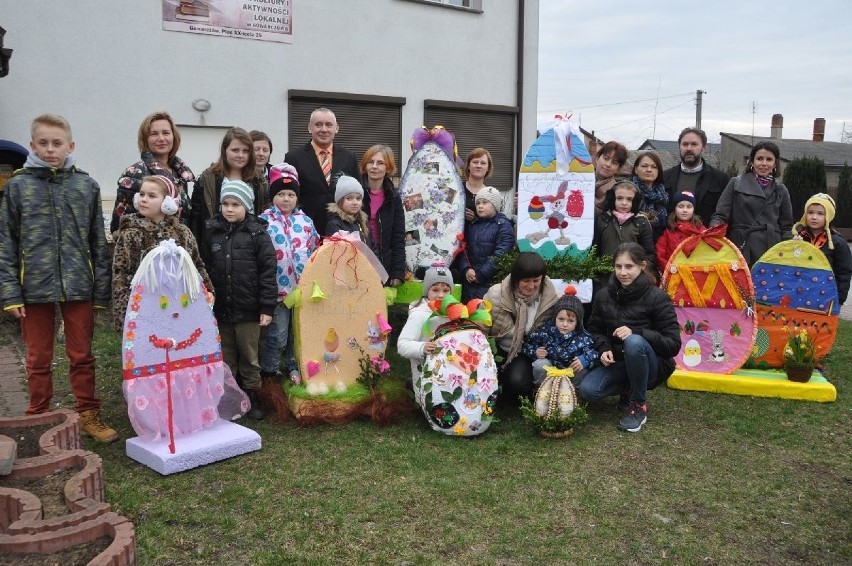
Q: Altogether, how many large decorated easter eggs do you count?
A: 7